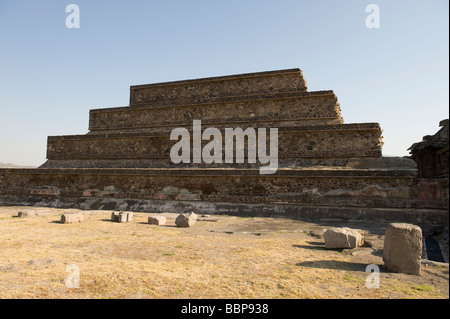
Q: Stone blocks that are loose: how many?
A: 7